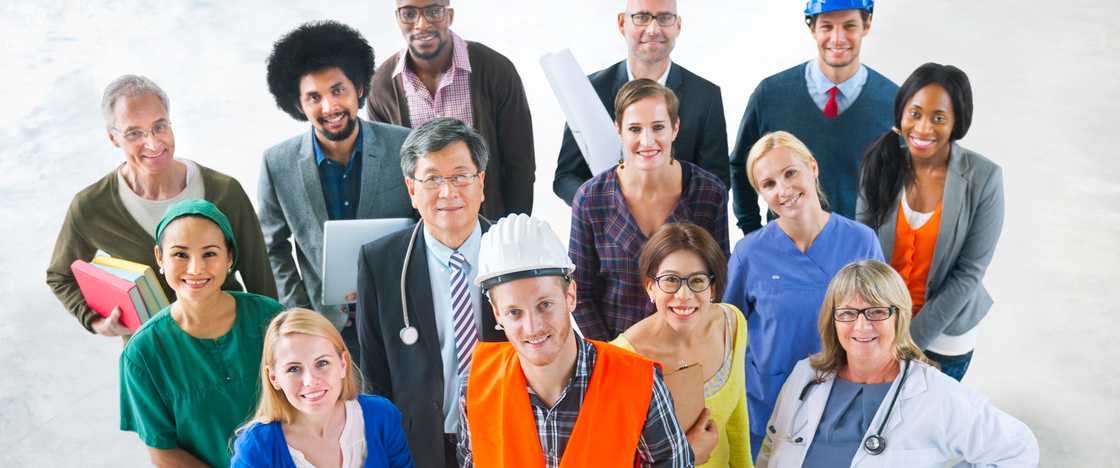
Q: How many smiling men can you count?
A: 7